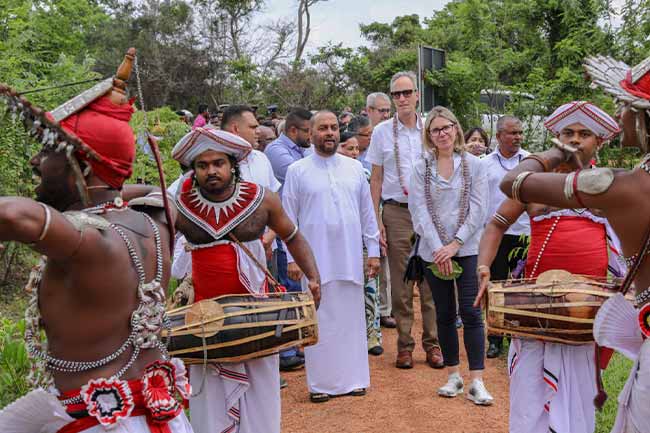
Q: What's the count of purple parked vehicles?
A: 0